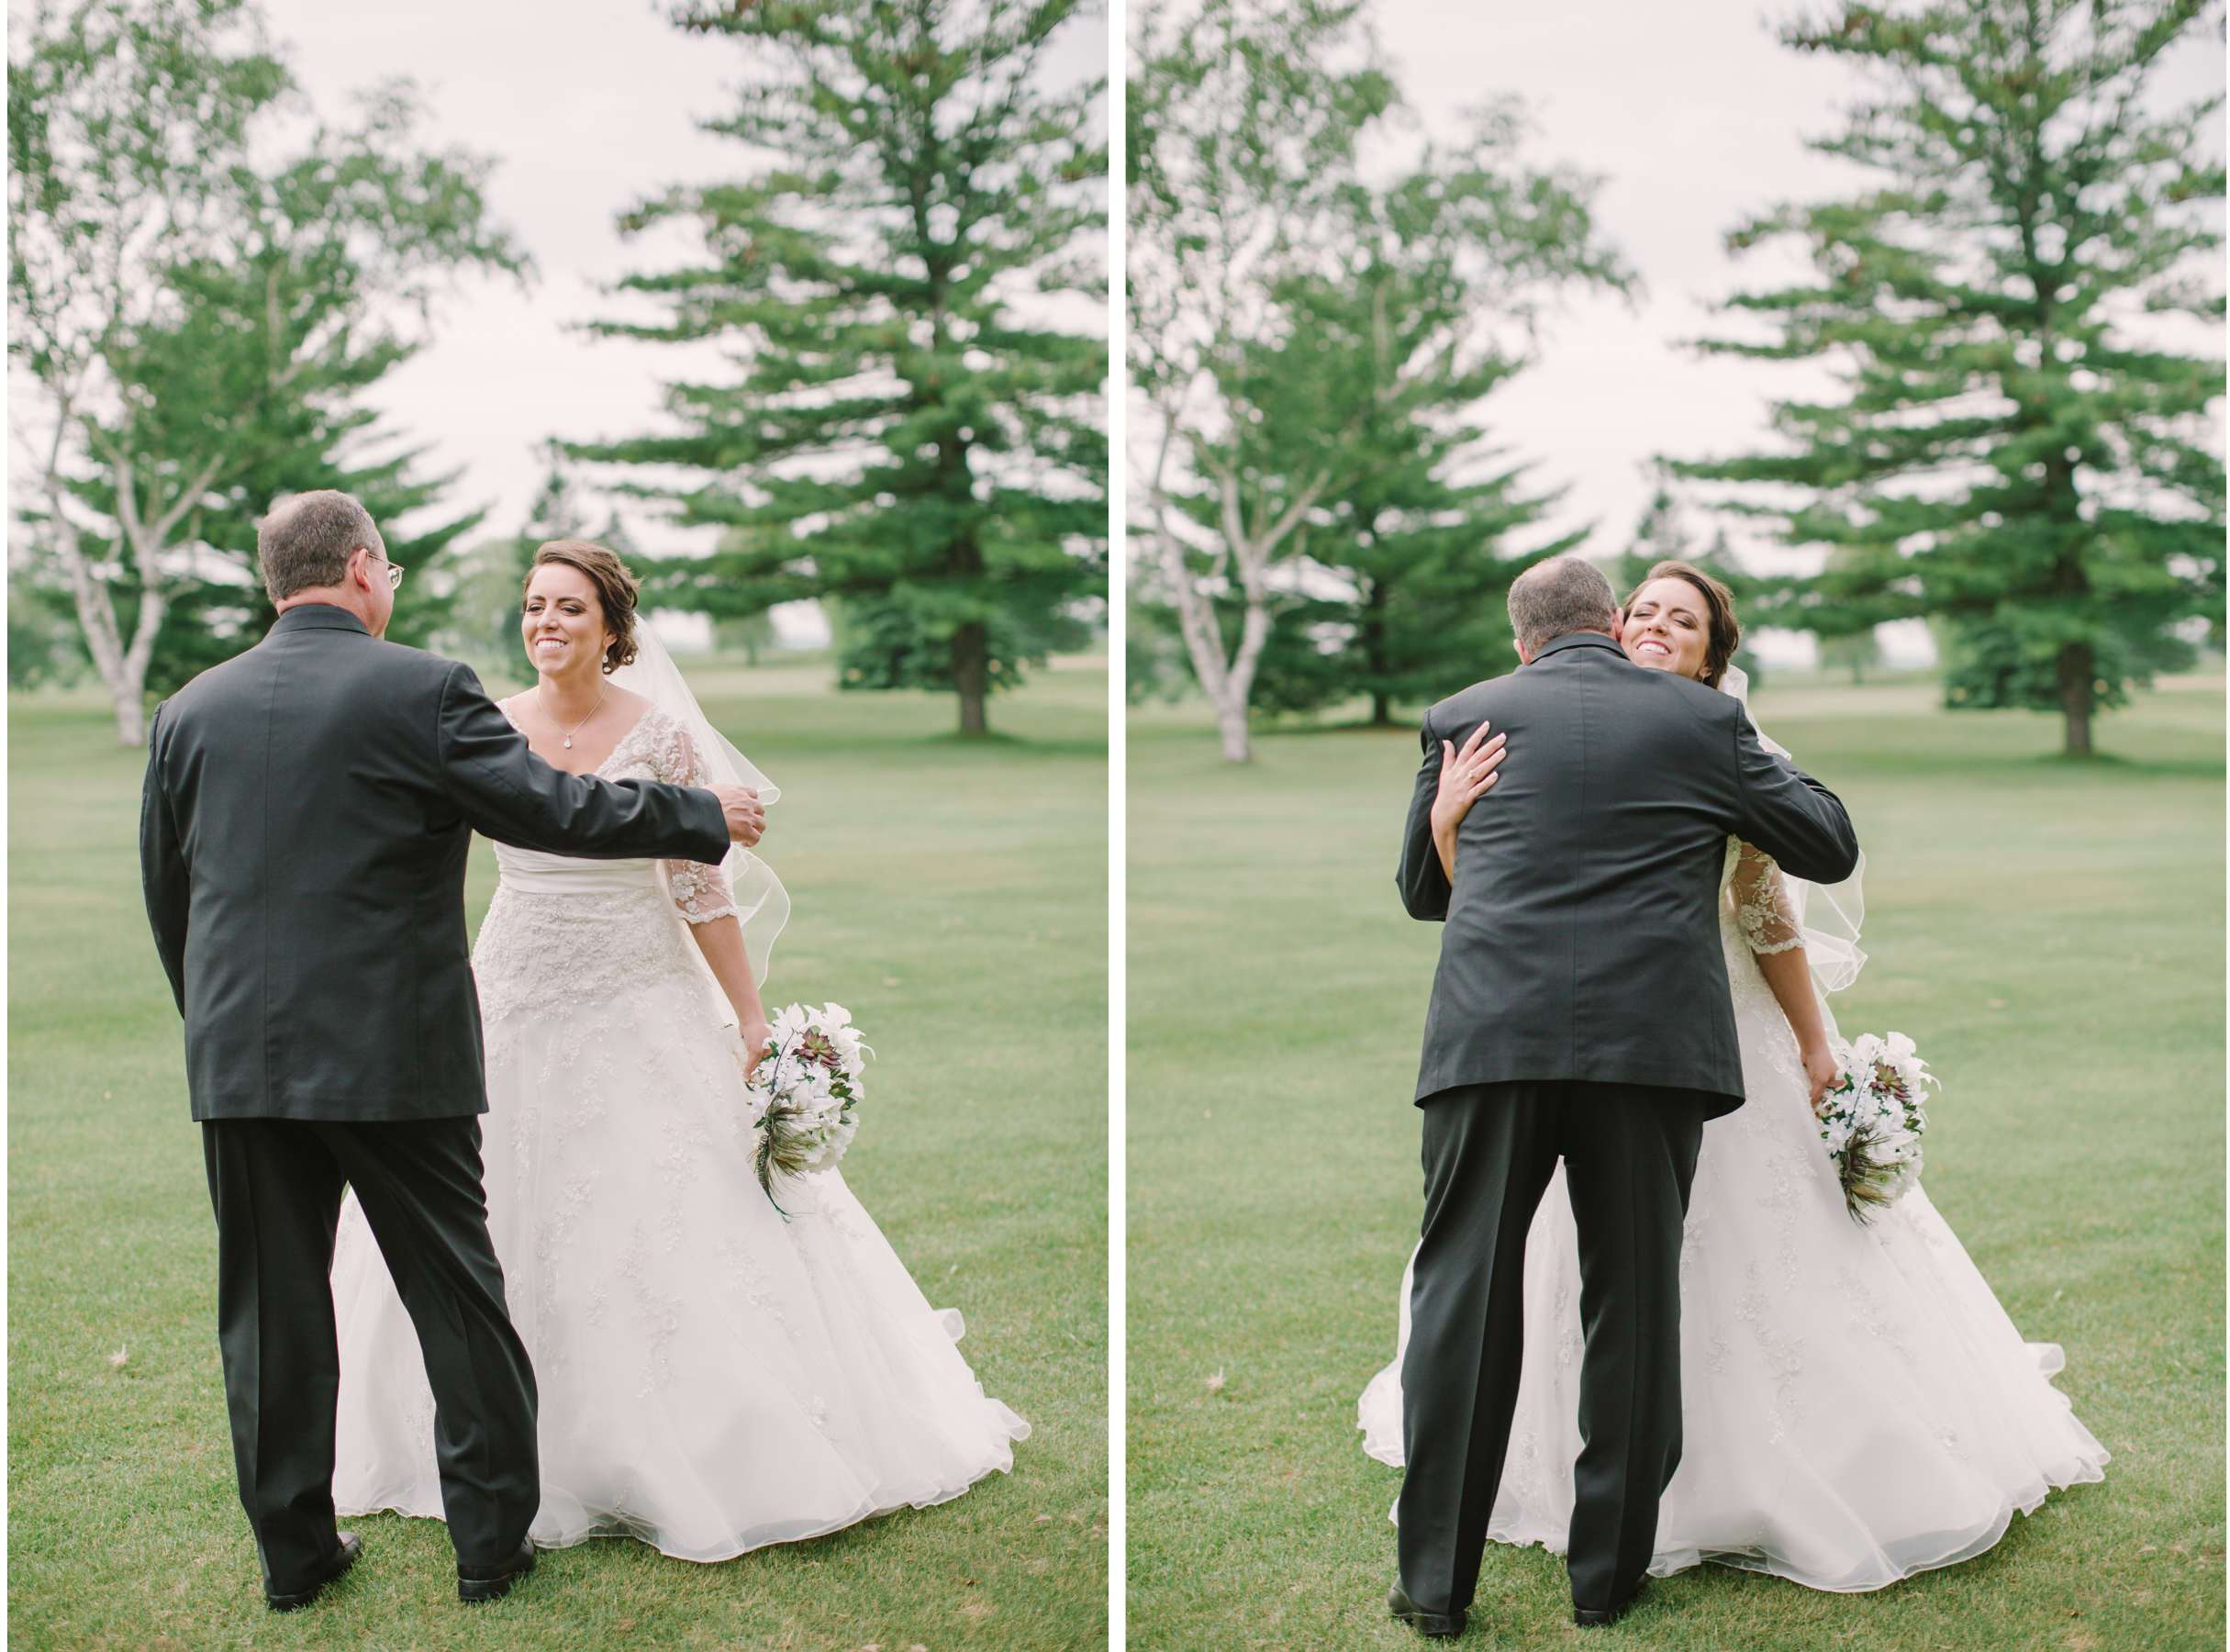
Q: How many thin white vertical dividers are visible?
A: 1